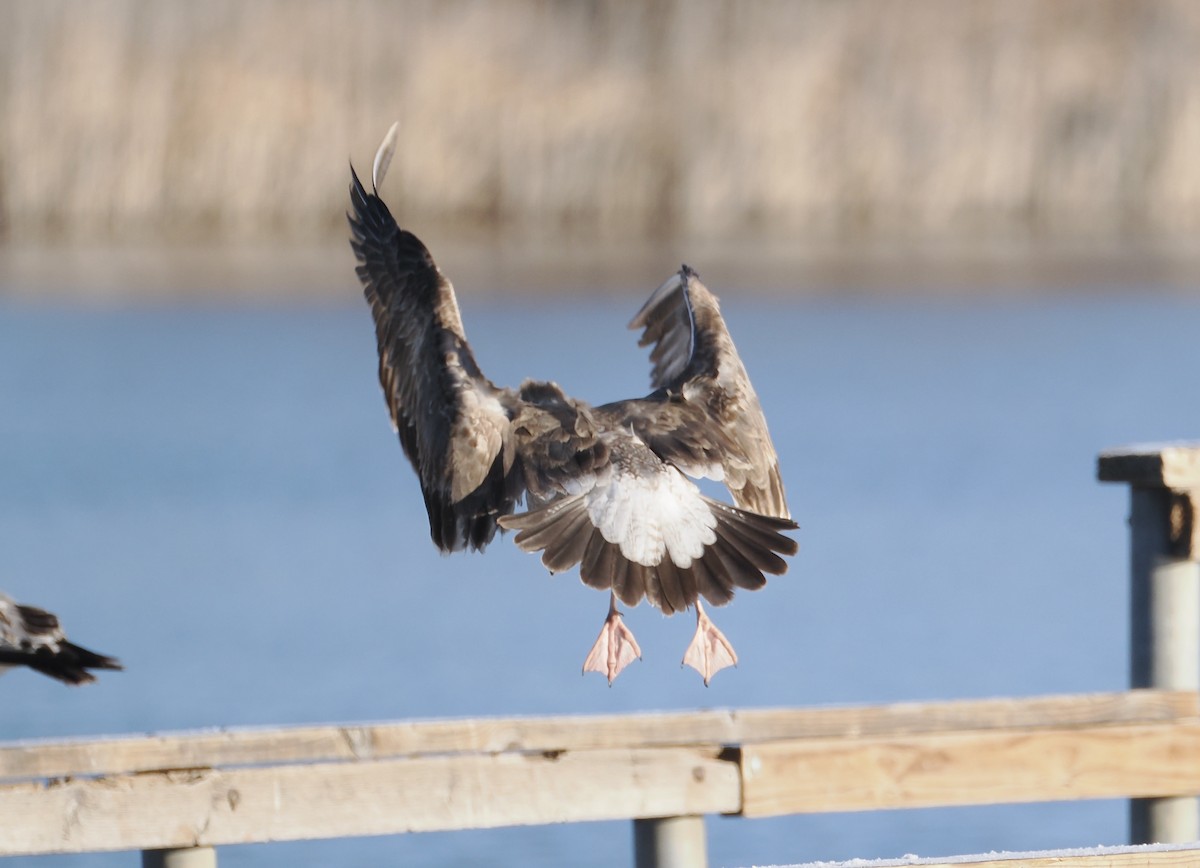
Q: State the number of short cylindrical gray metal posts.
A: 2